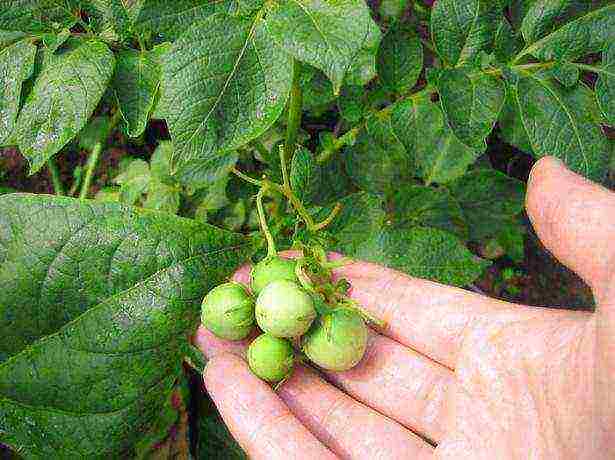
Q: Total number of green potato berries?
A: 5